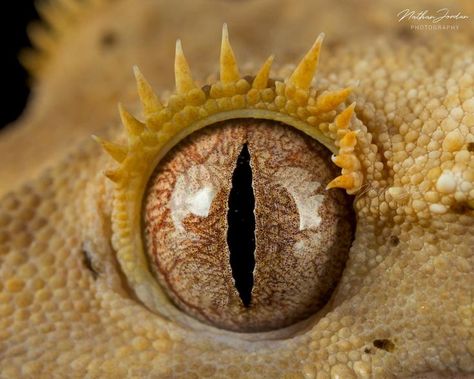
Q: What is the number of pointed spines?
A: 13